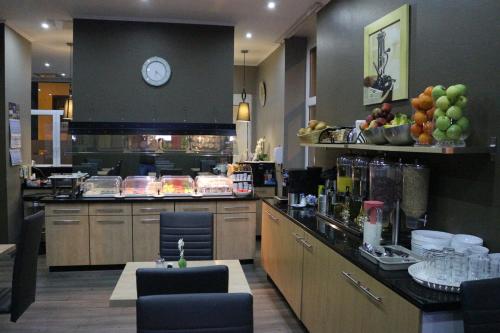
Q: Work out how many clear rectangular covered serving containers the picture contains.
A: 4